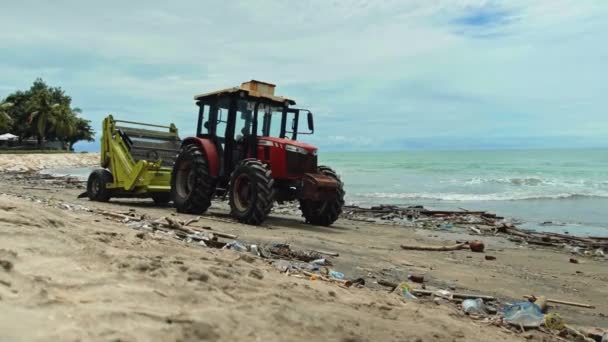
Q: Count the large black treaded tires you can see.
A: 3